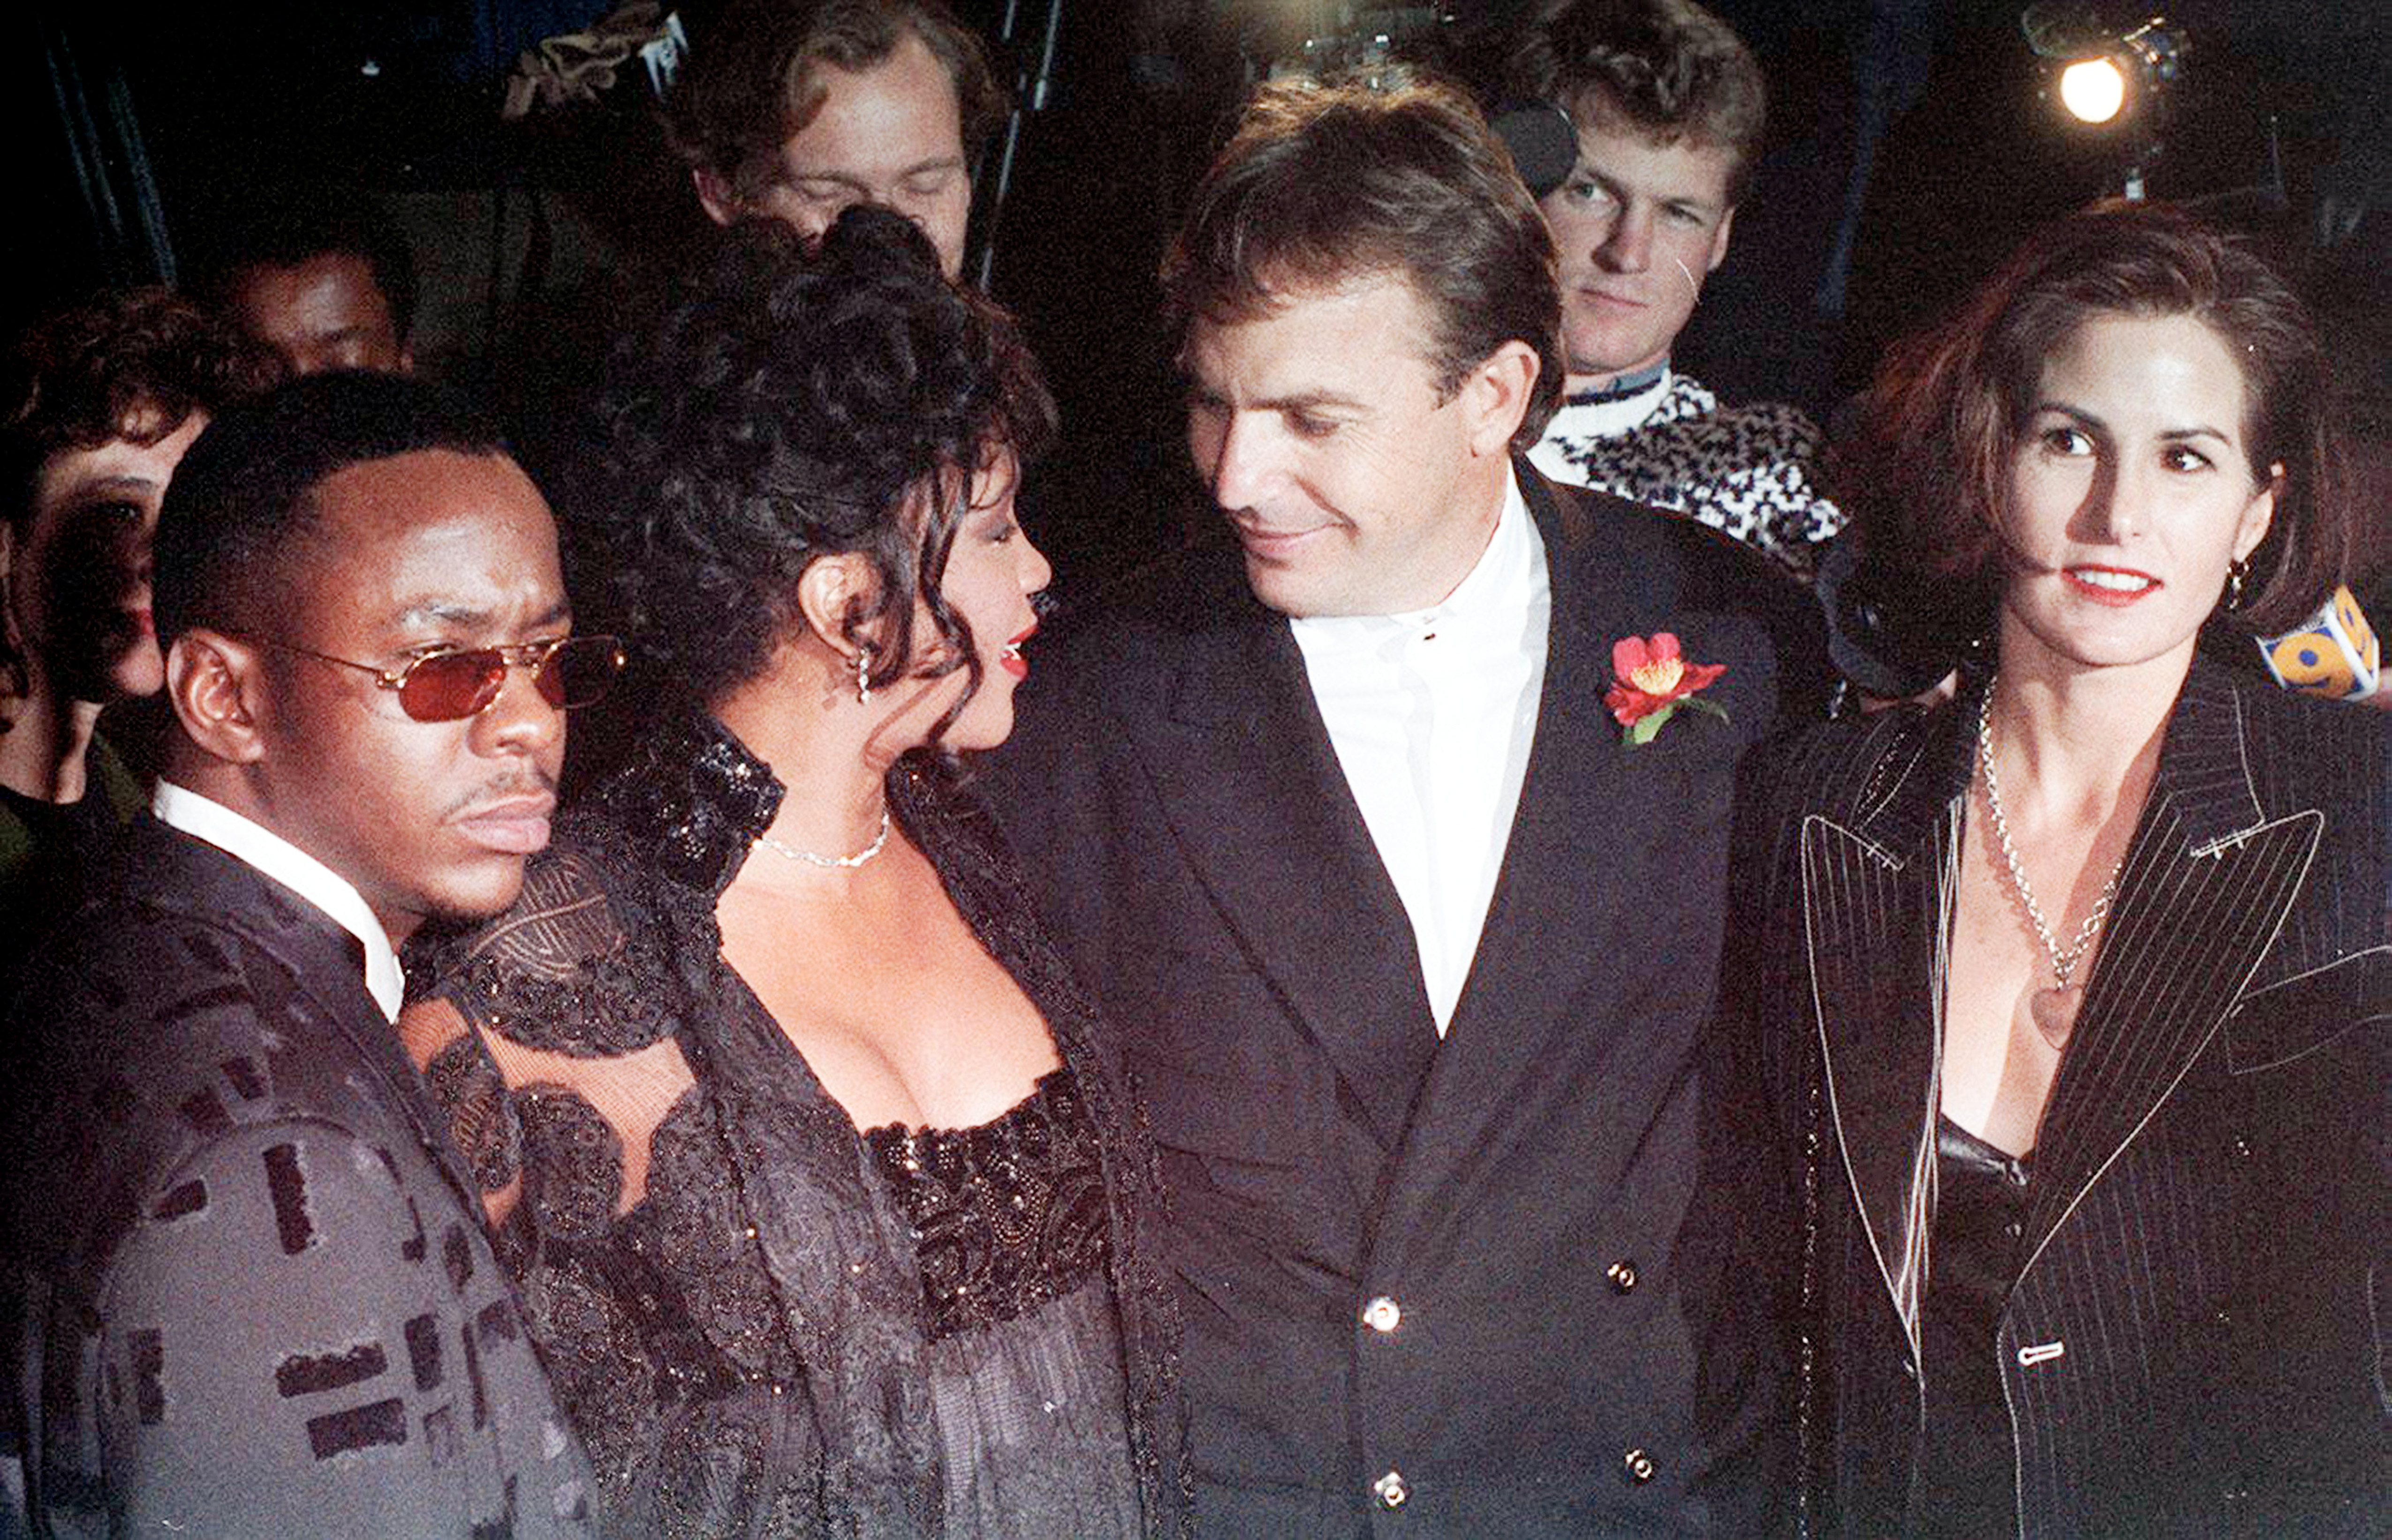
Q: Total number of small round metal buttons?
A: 4